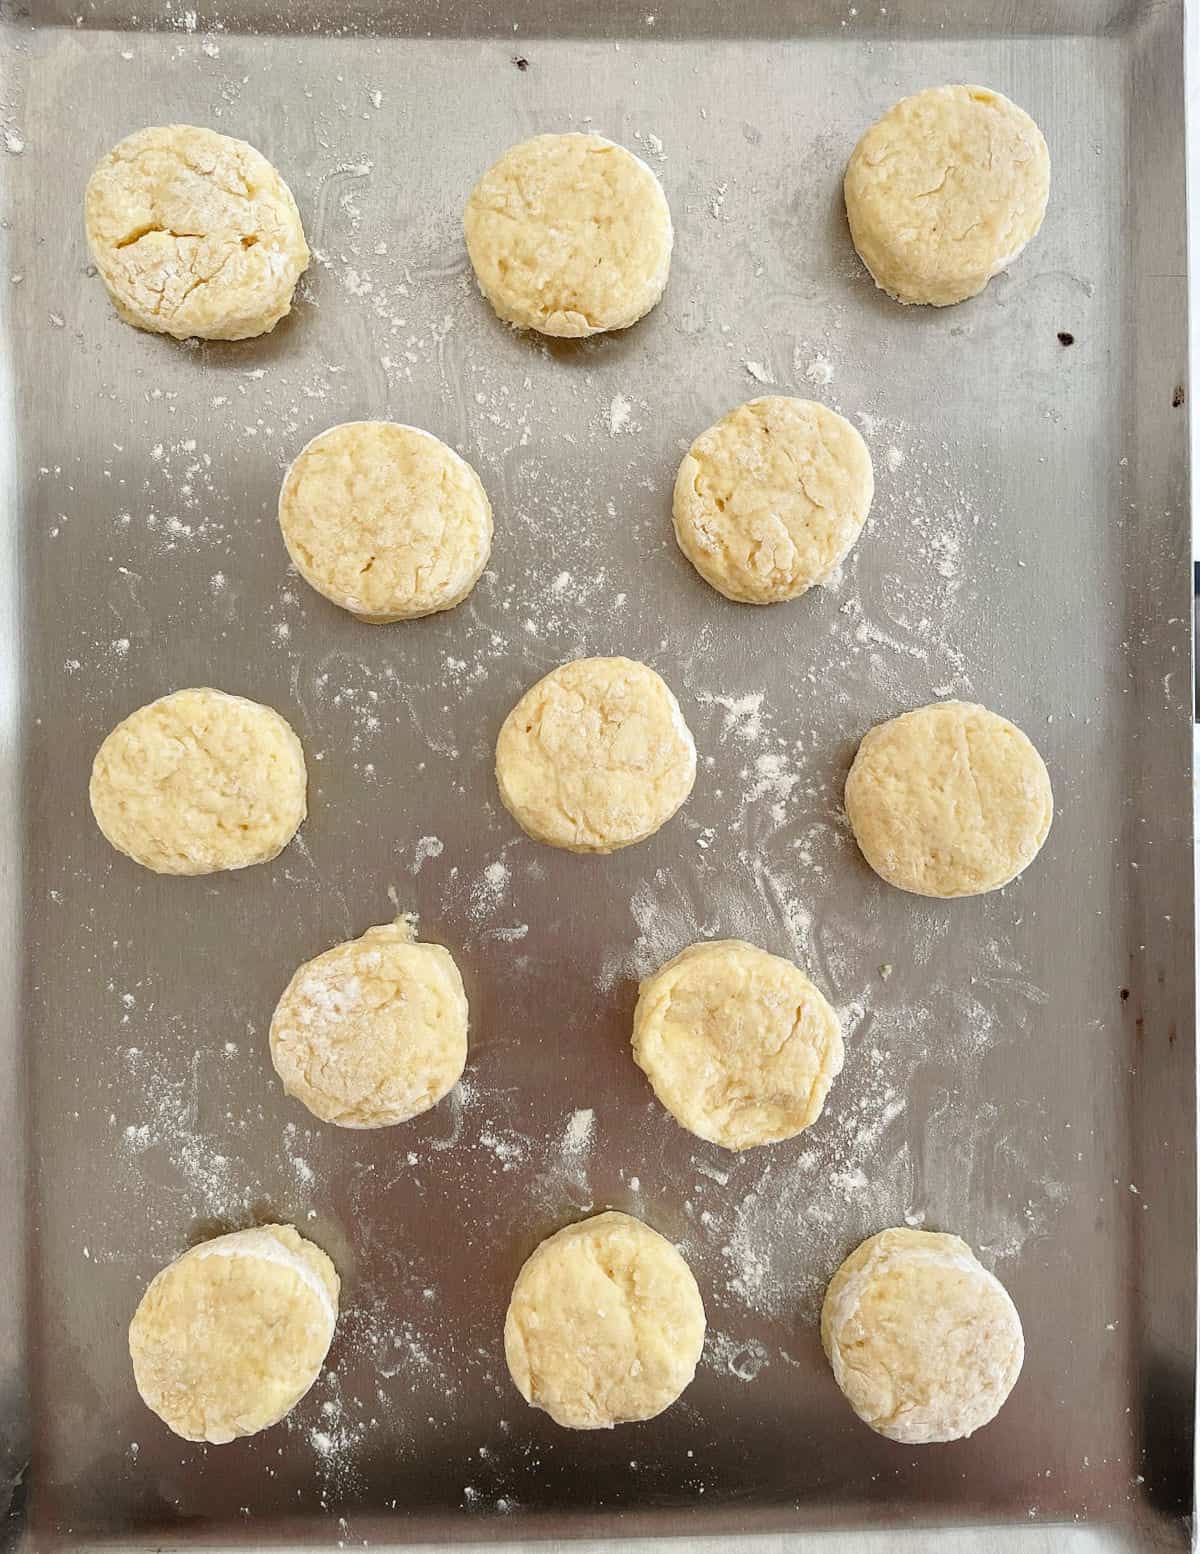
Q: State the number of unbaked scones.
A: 13